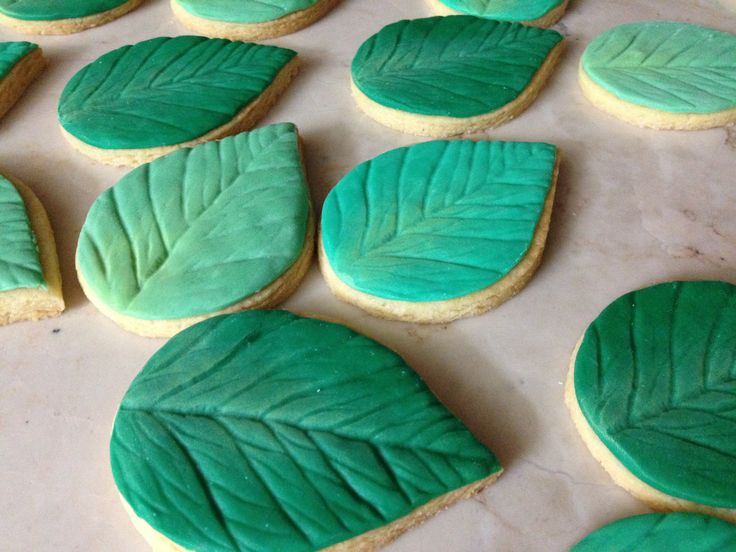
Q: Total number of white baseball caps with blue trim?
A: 0